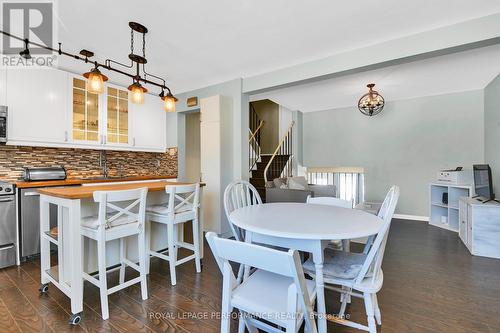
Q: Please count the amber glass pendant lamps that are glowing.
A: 3